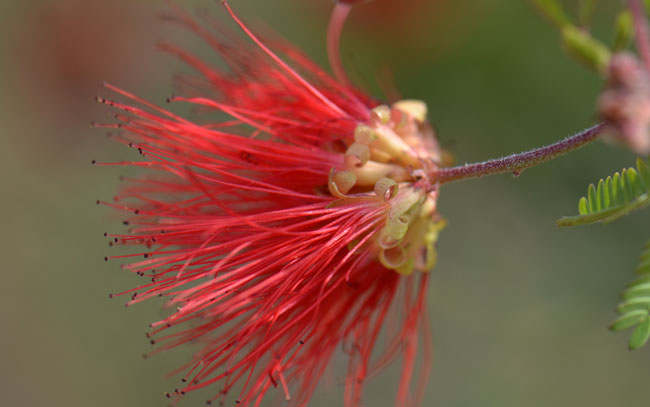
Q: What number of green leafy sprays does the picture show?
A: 2